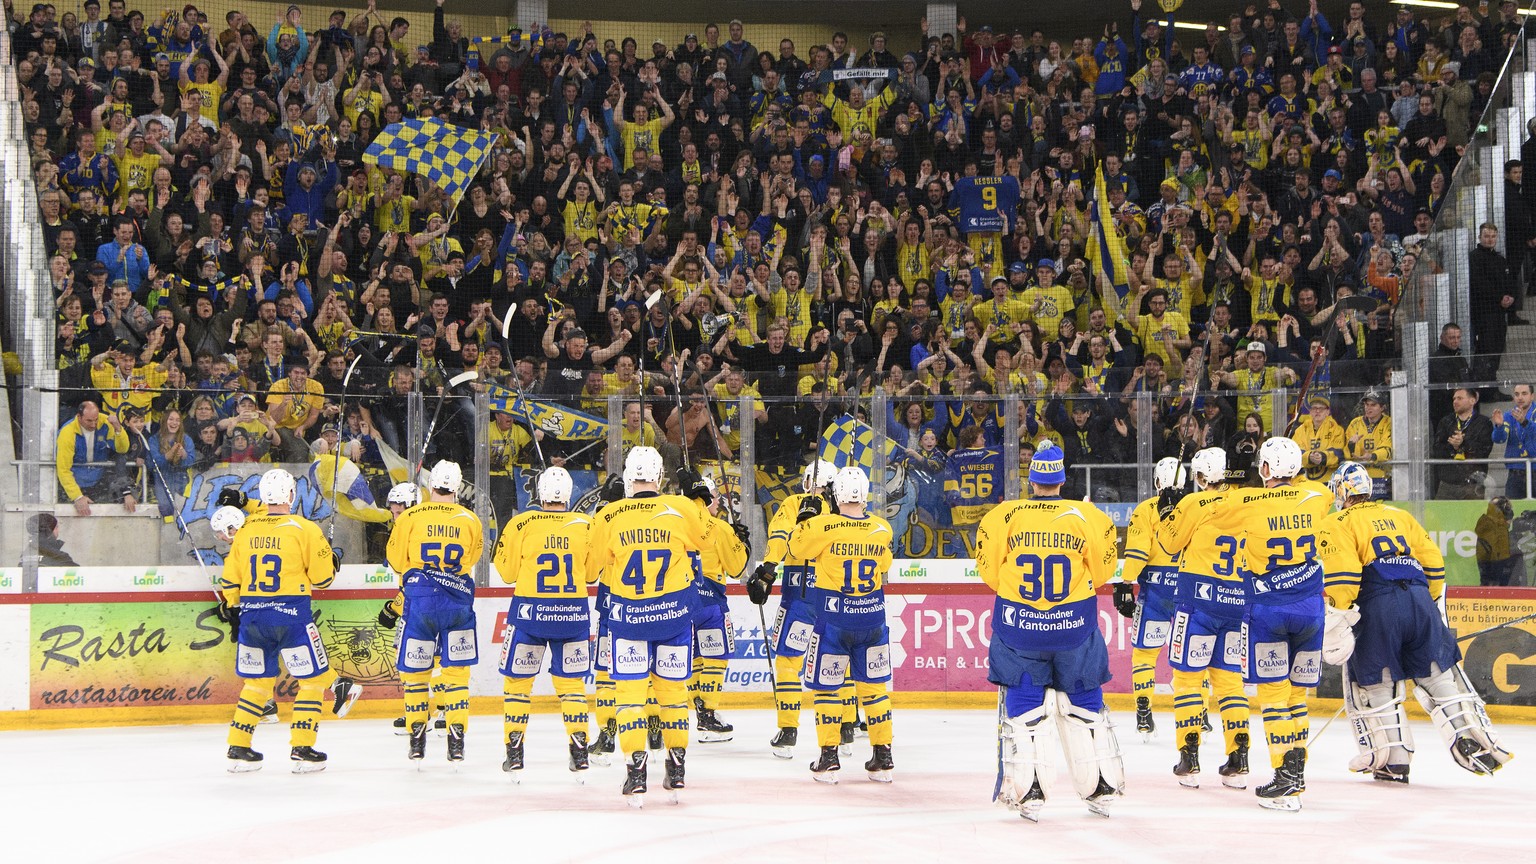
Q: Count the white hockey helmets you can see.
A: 12